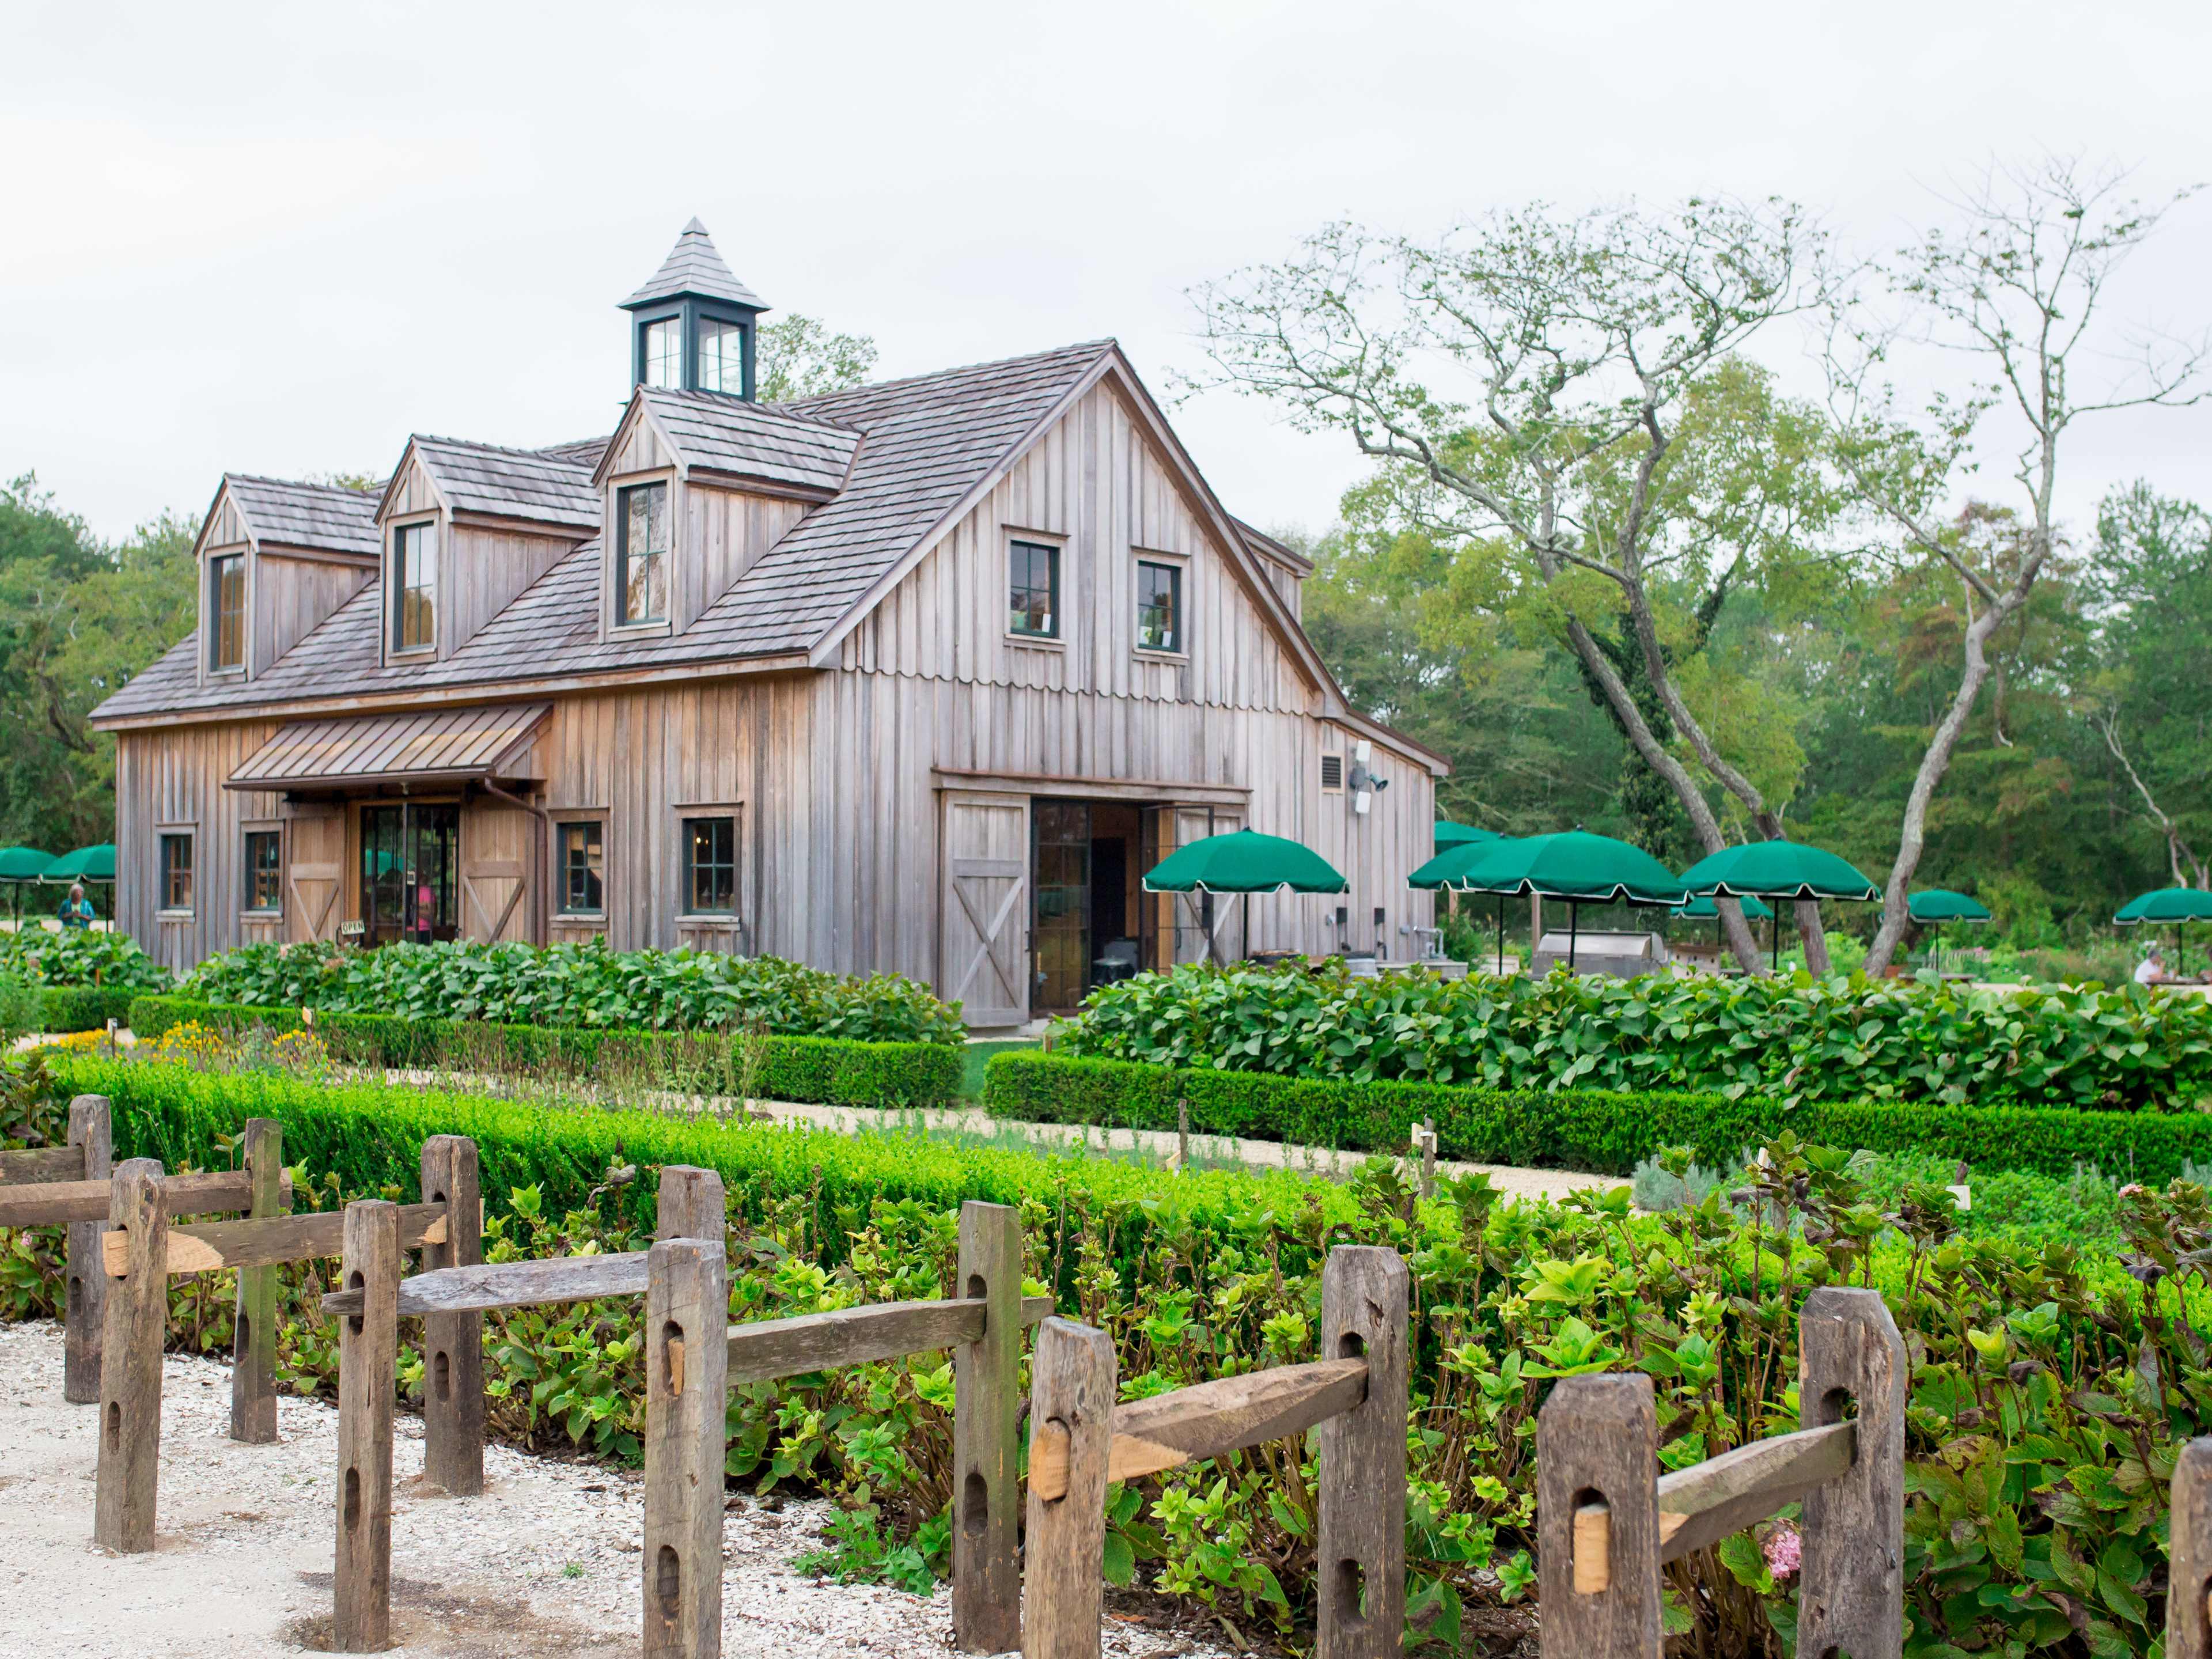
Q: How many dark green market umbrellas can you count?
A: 10